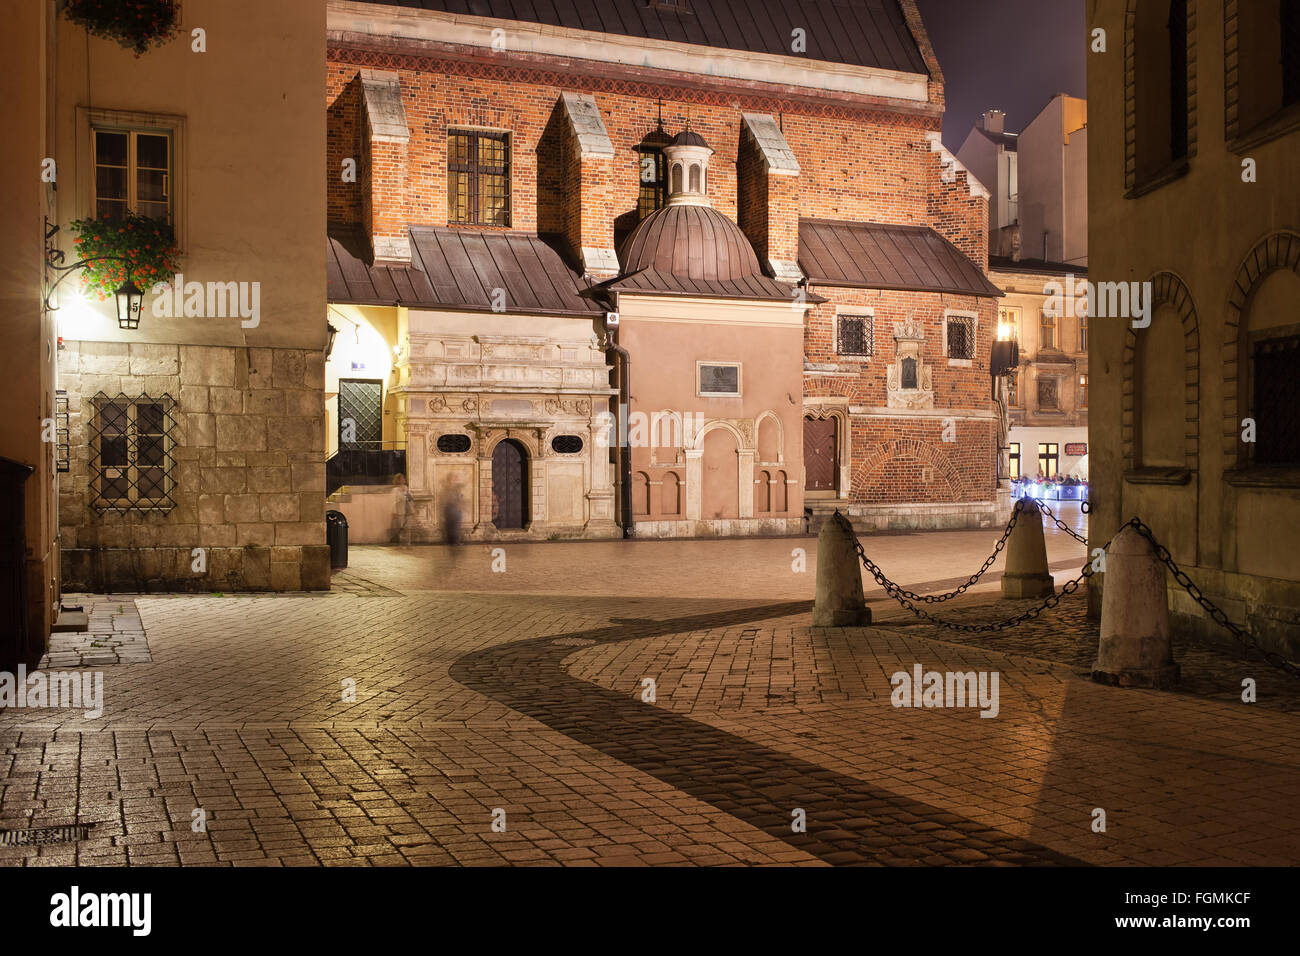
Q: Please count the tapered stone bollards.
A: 3